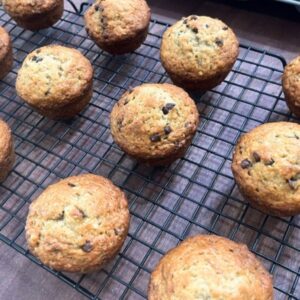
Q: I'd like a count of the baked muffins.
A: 11